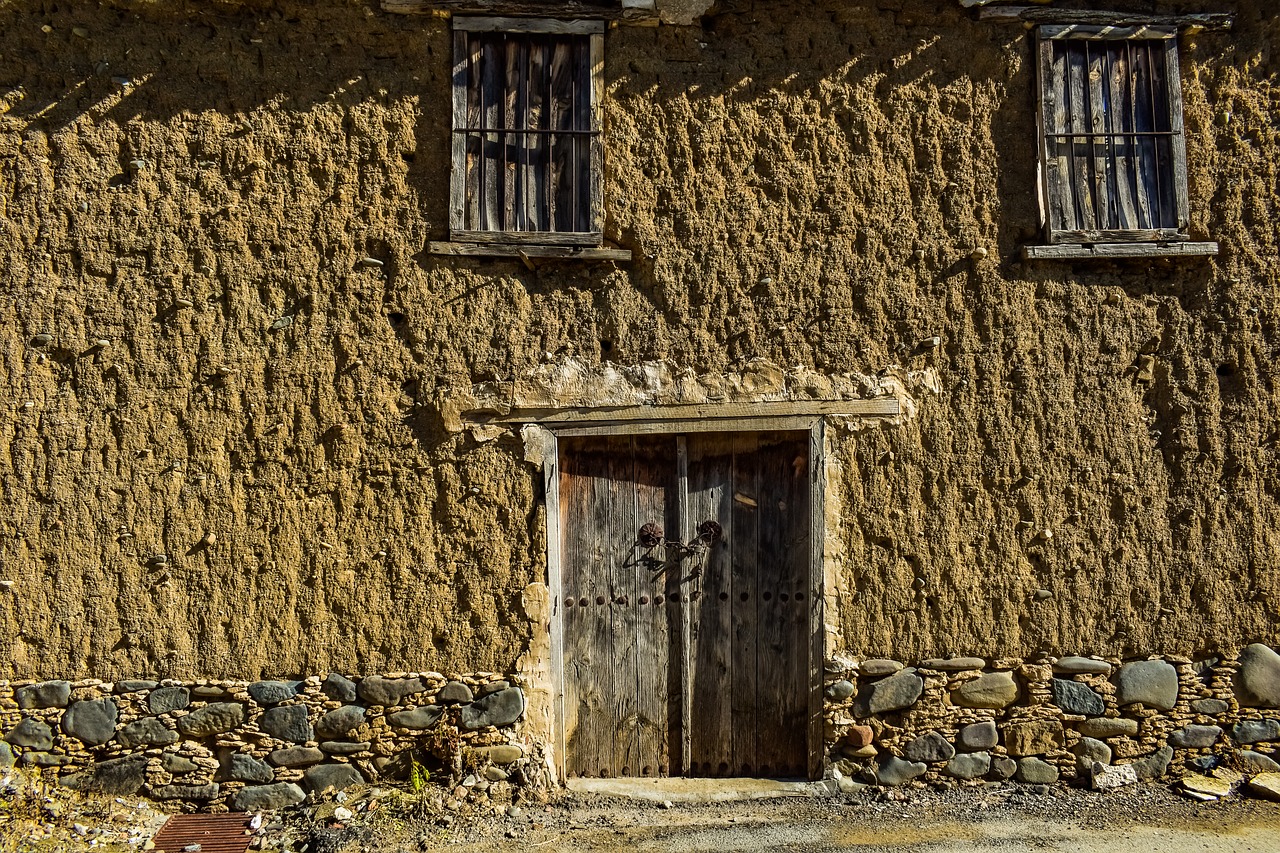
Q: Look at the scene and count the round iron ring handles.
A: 2